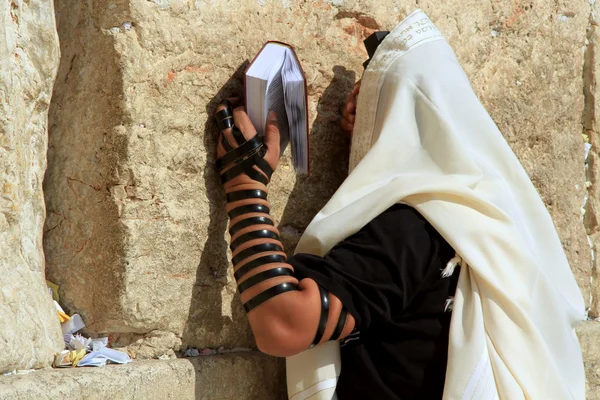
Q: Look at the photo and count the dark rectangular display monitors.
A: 0